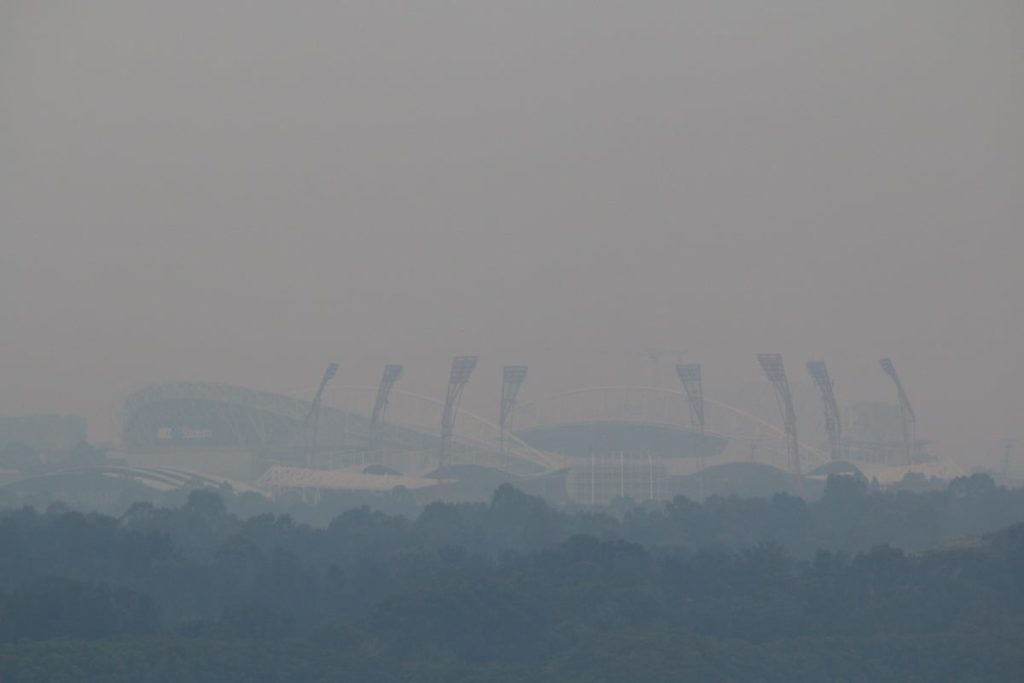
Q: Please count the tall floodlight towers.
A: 8